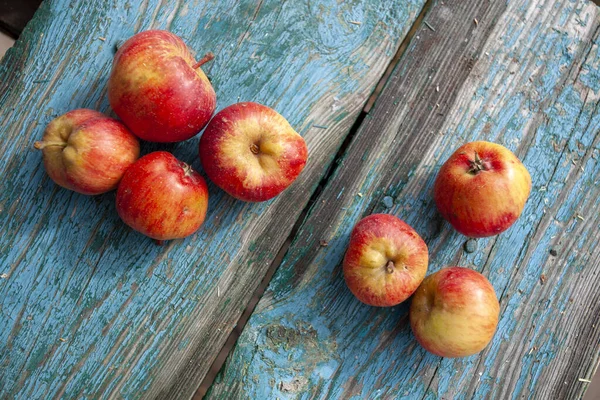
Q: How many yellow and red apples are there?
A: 7